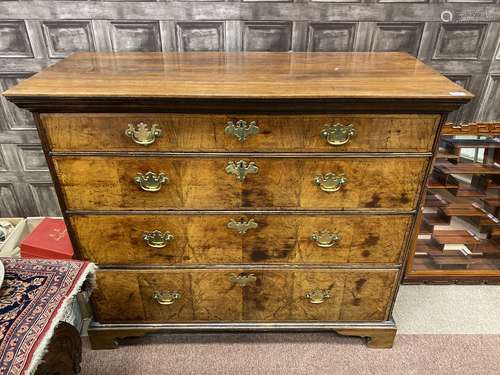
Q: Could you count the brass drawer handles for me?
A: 8